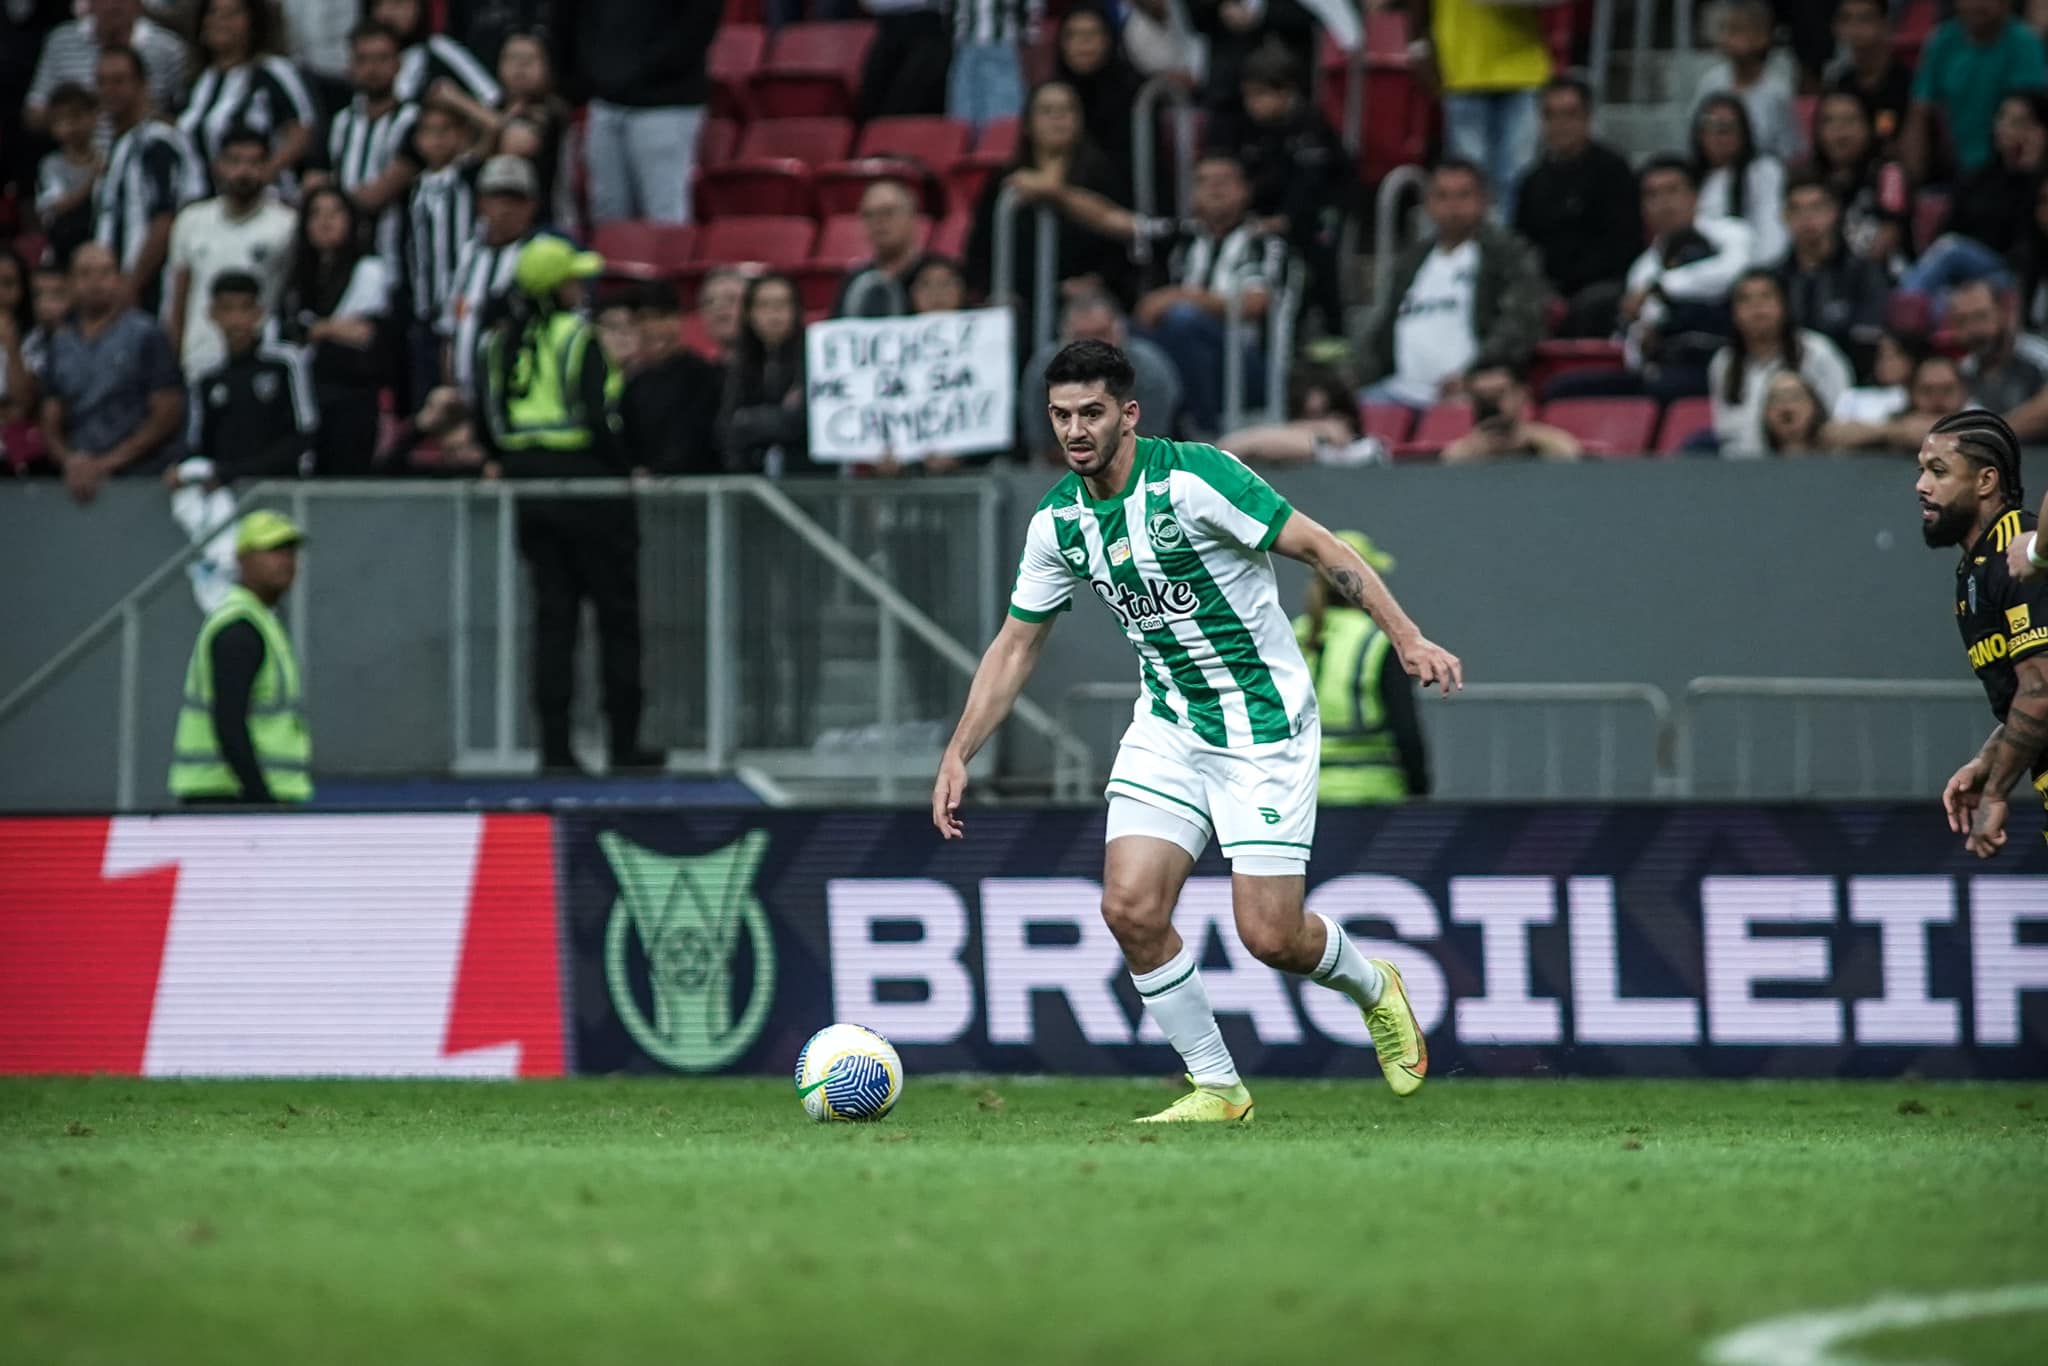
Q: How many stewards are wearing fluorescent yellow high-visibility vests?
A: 3